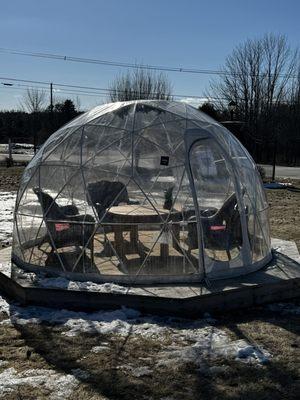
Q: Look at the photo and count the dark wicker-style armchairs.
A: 3